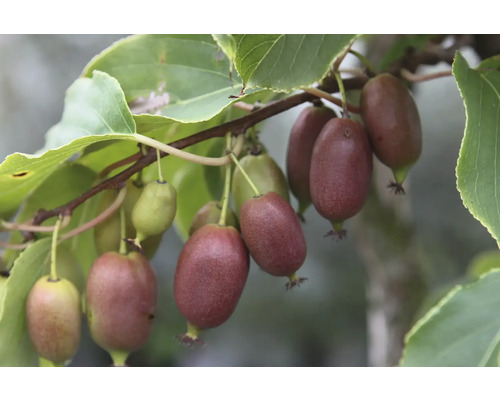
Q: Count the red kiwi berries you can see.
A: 7